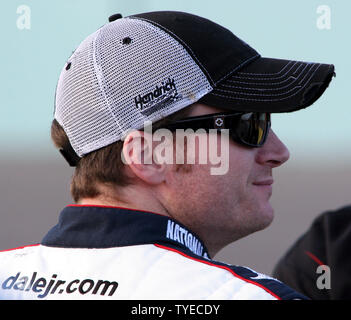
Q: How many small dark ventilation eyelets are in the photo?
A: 2